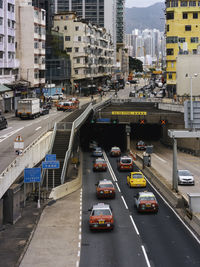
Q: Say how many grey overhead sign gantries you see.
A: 1